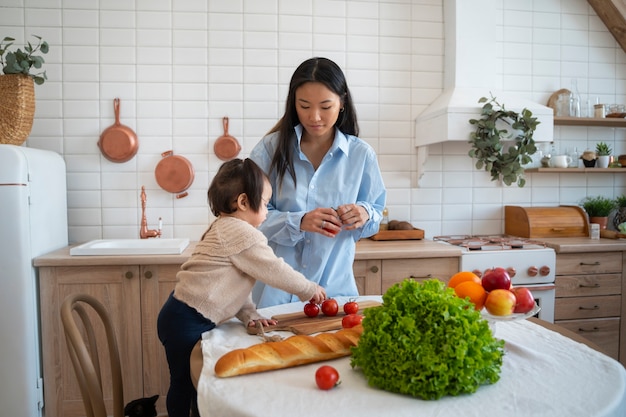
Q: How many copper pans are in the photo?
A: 3